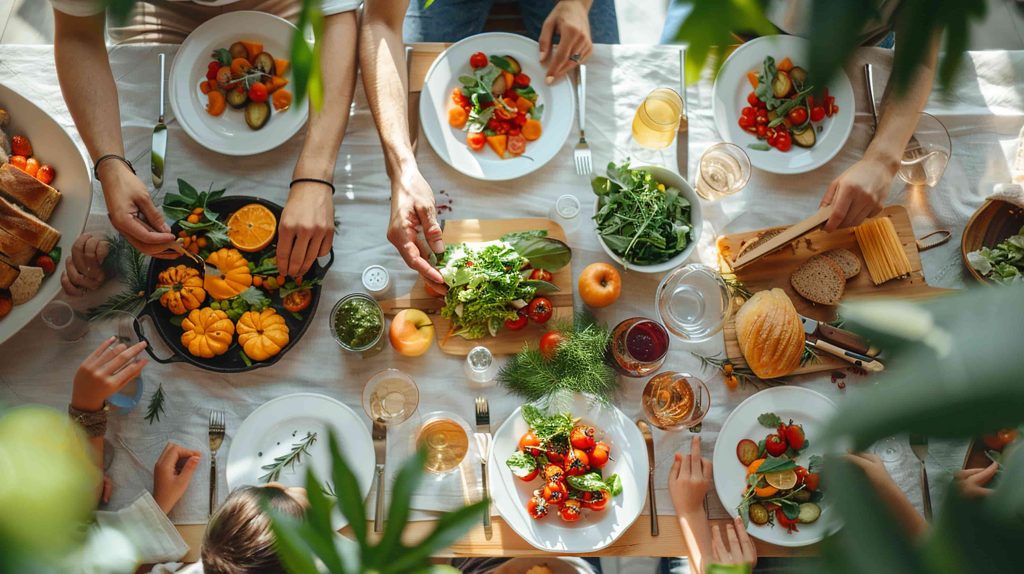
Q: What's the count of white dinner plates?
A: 6